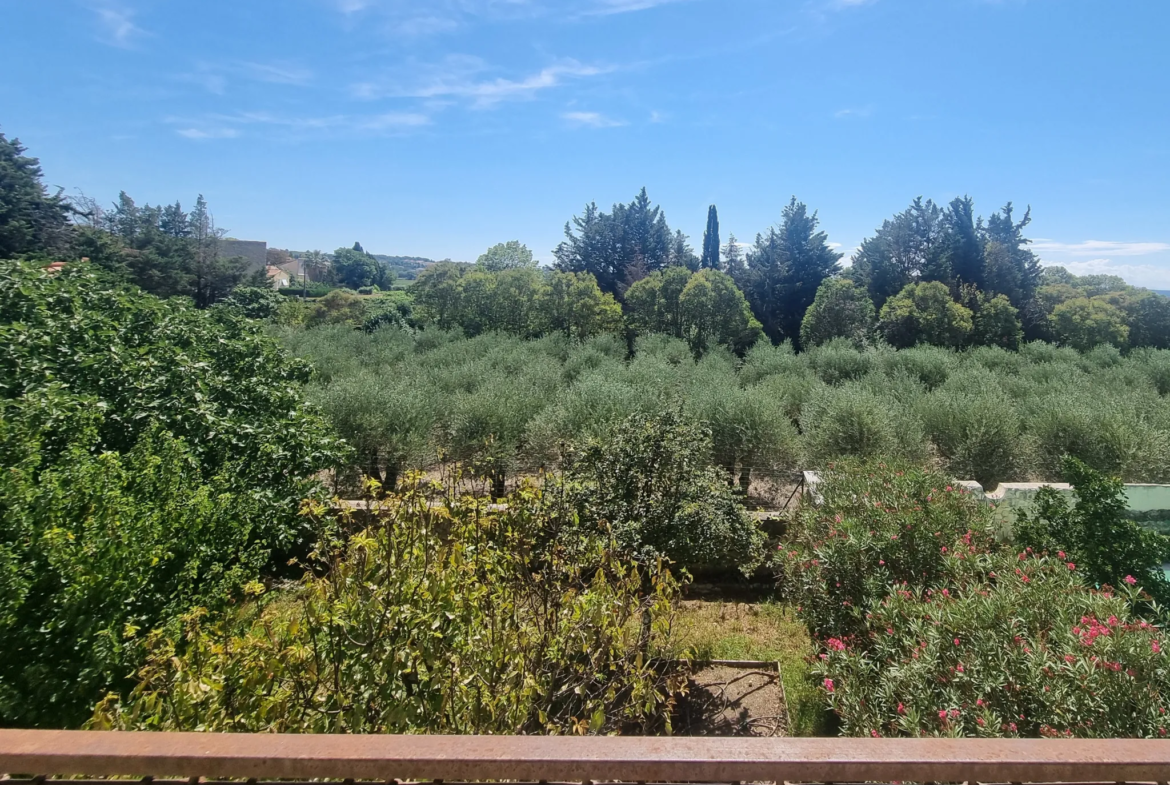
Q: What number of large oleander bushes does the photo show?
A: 2